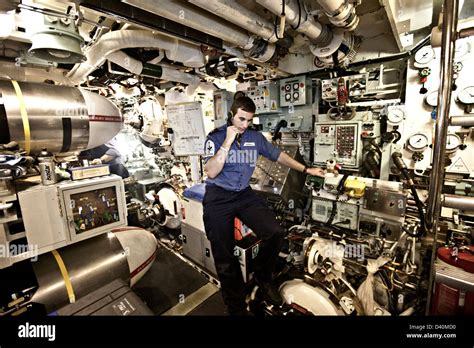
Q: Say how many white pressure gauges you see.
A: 7